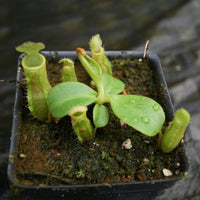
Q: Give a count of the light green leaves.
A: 4